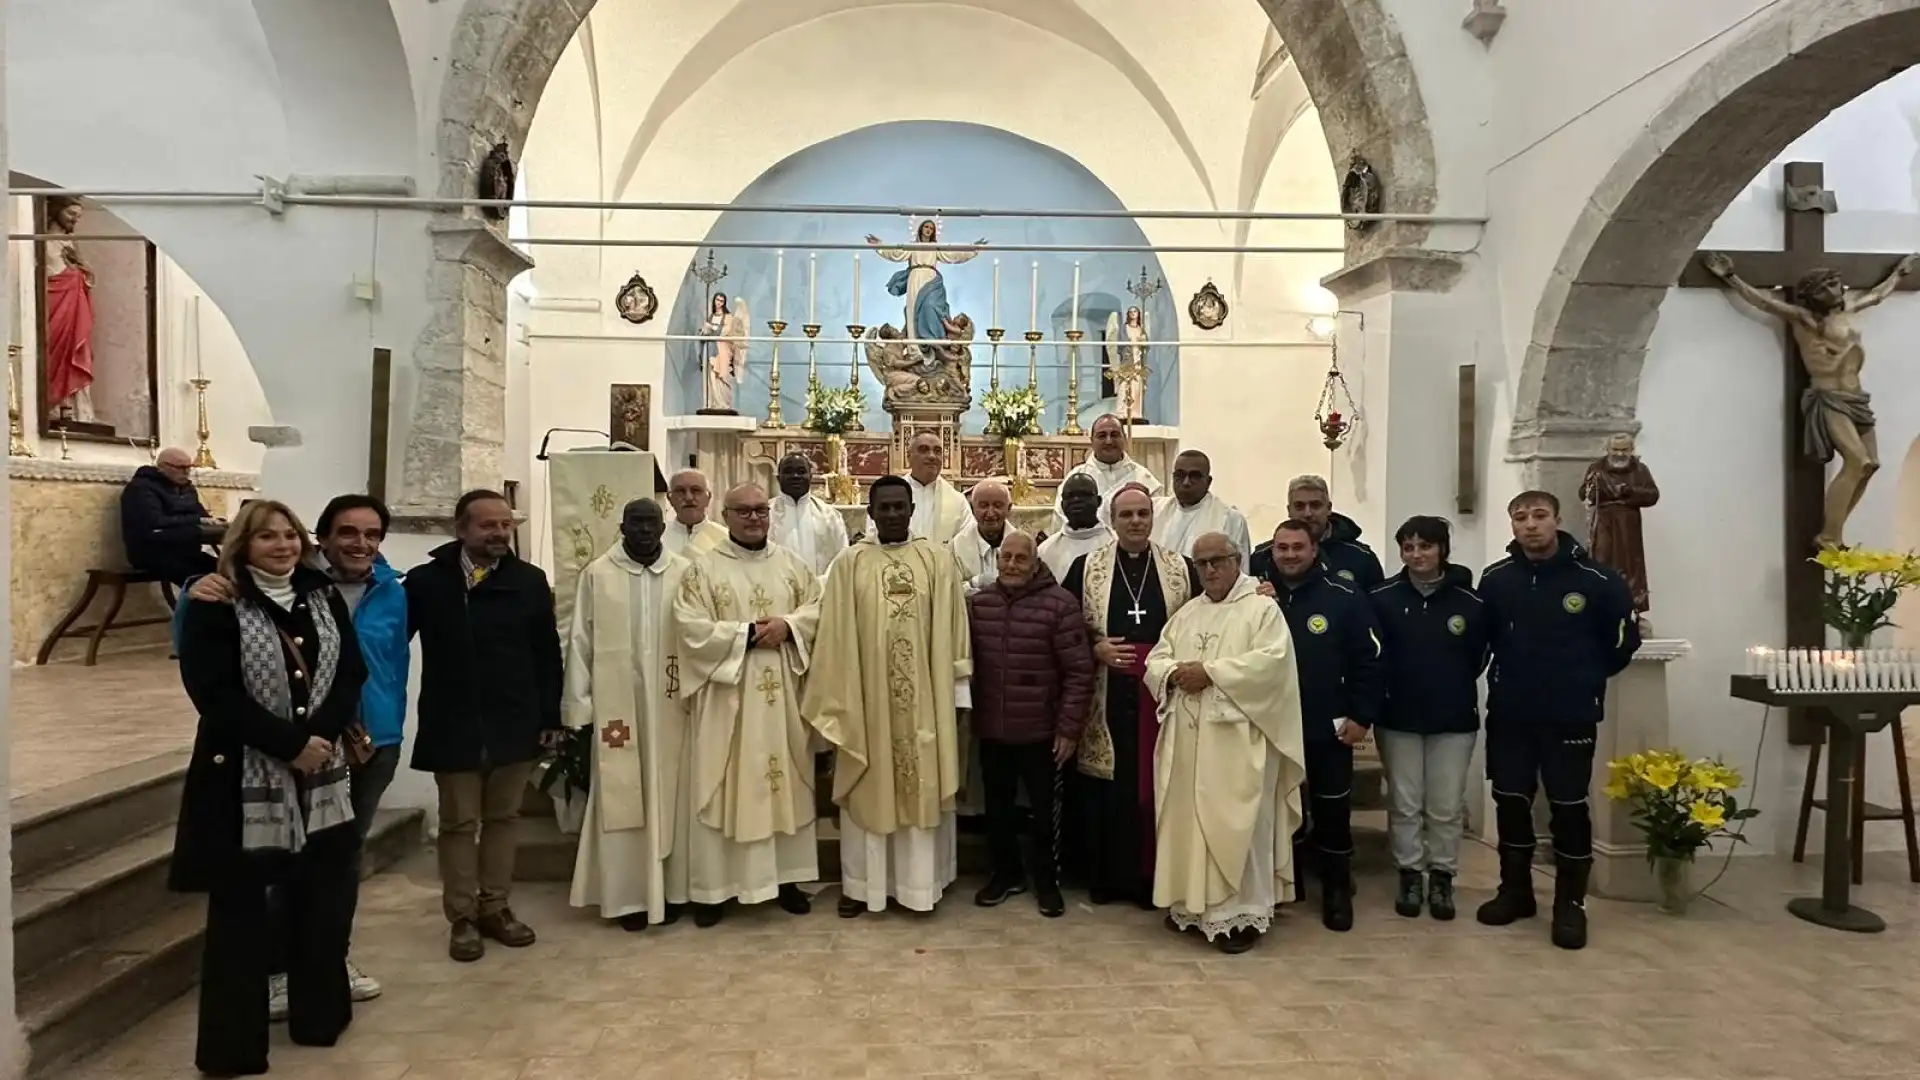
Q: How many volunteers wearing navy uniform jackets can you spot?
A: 4